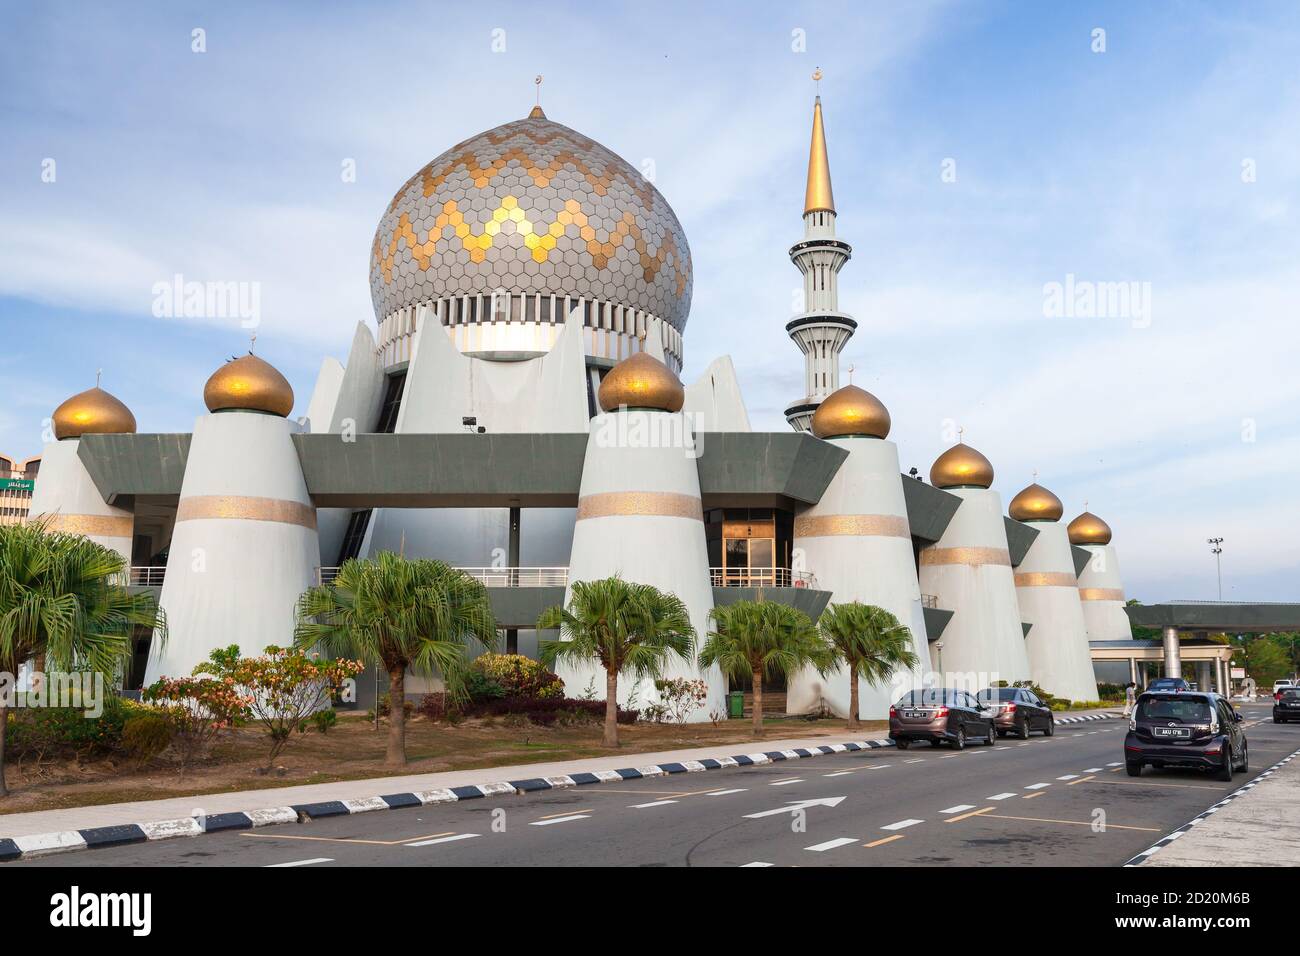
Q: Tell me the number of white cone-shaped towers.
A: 7